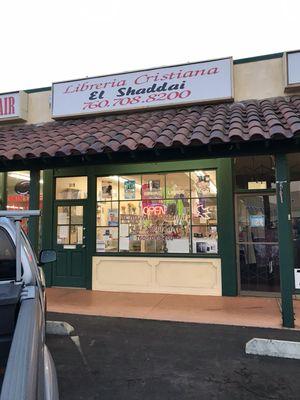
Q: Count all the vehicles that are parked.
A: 1